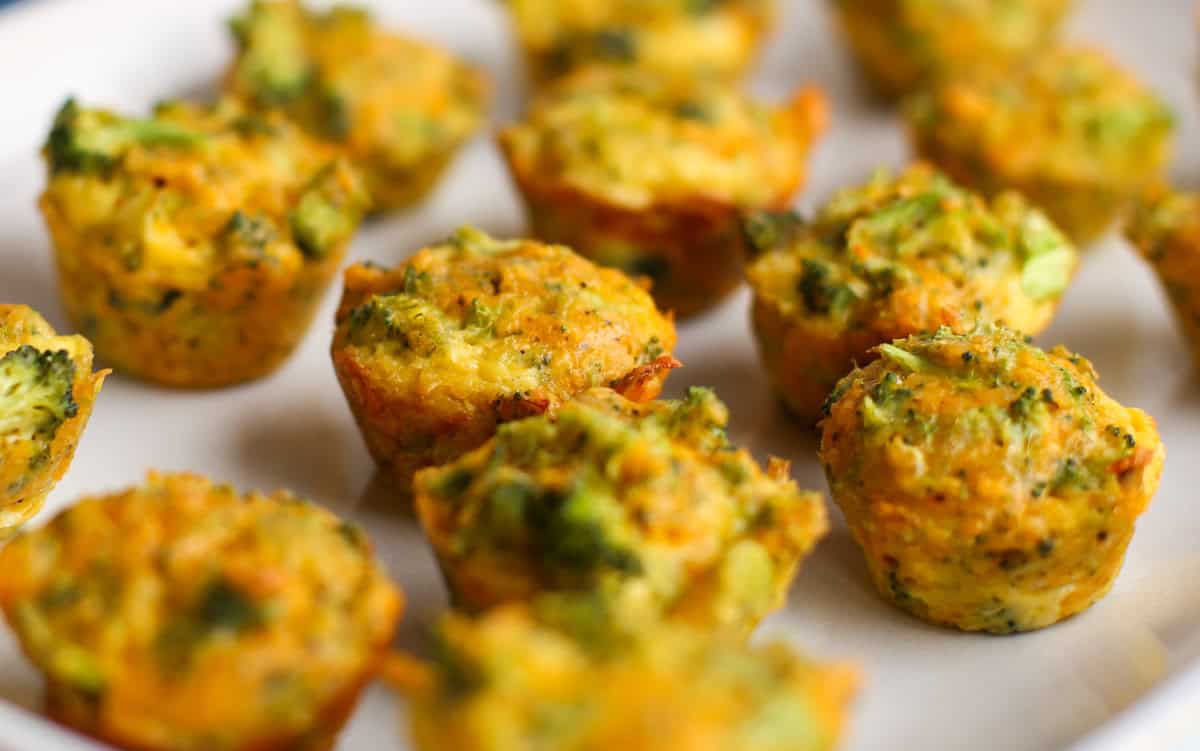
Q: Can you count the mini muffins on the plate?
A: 14